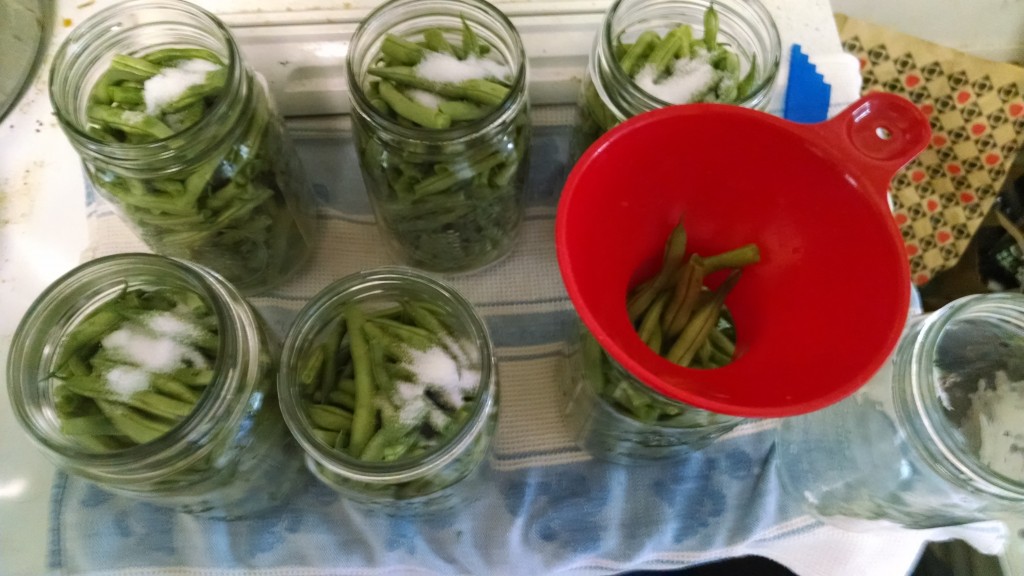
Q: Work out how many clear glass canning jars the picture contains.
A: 7